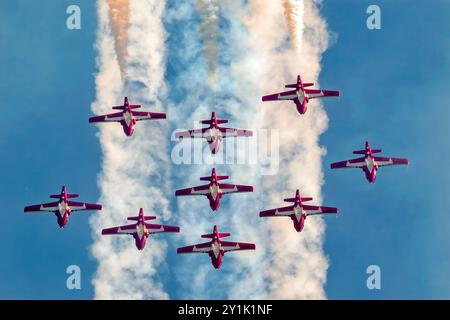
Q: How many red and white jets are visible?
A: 9